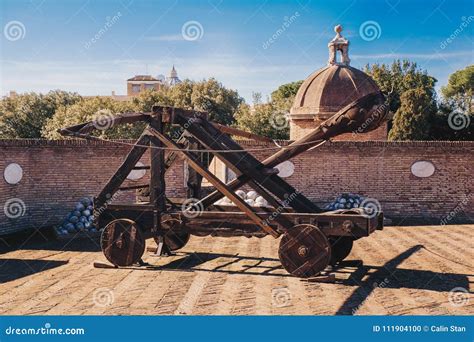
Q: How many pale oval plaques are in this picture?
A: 4